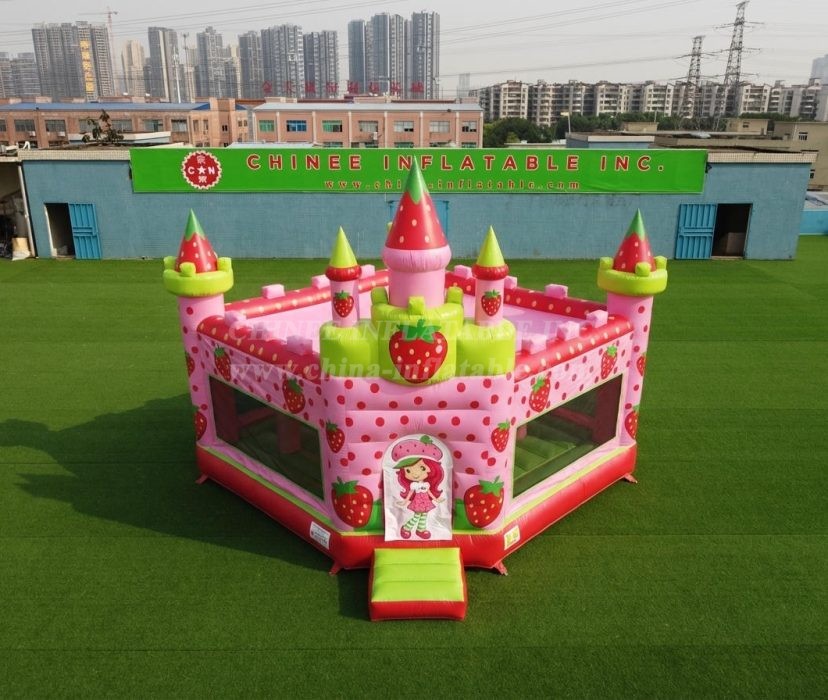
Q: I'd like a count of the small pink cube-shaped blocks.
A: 12